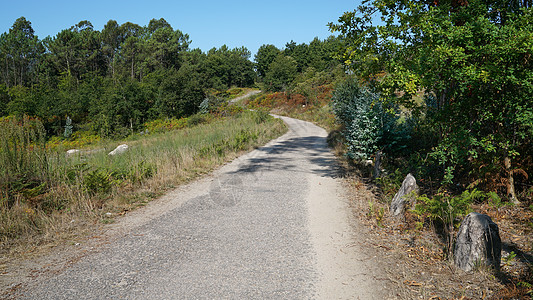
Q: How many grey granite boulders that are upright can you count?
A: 2